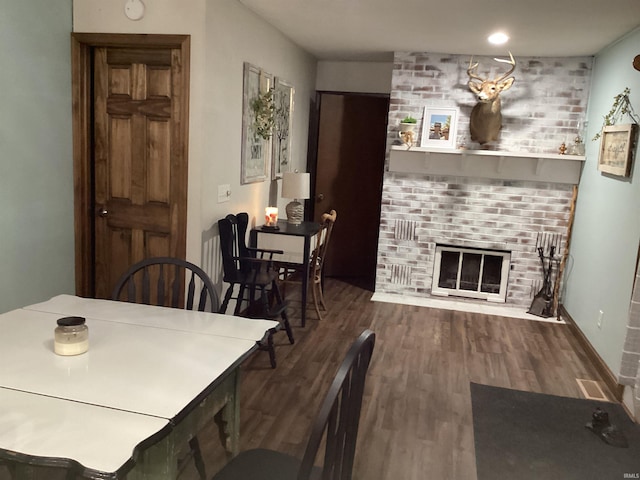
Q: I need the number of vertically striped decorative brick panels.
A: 4